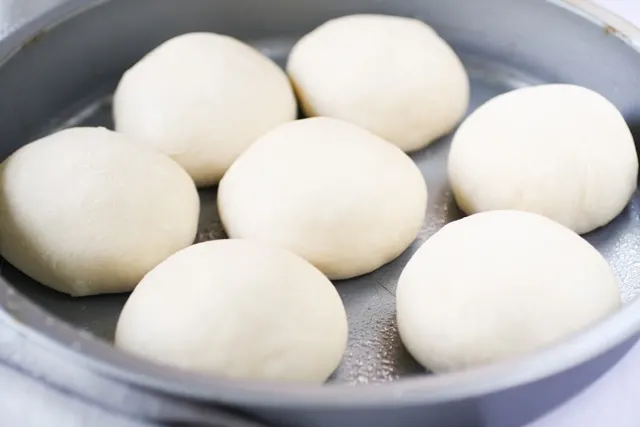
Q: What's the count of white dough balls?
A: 7